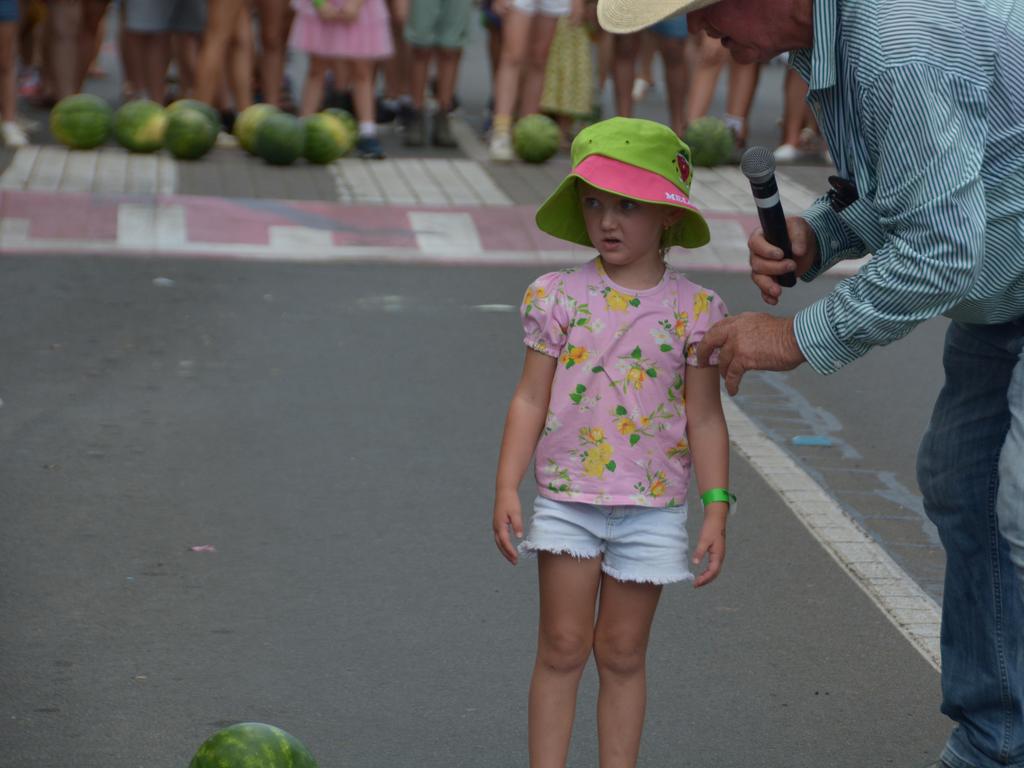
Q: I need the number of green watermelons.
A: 11